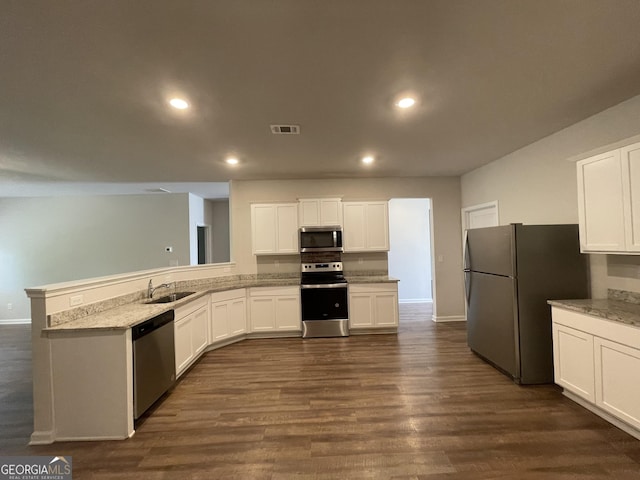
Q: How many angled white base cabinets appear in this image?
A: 1